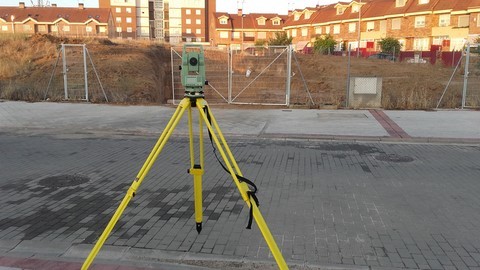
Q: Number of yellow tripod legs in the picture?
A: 3